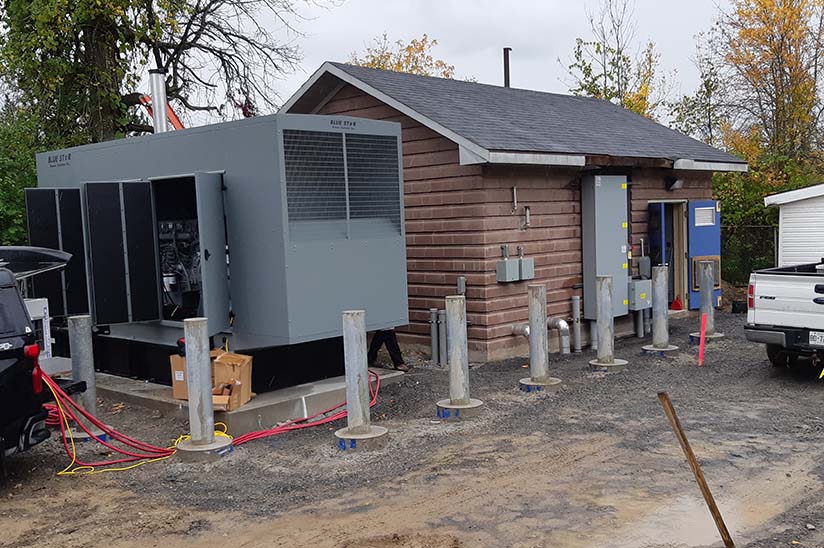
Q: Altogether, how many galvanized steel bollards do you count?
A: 8